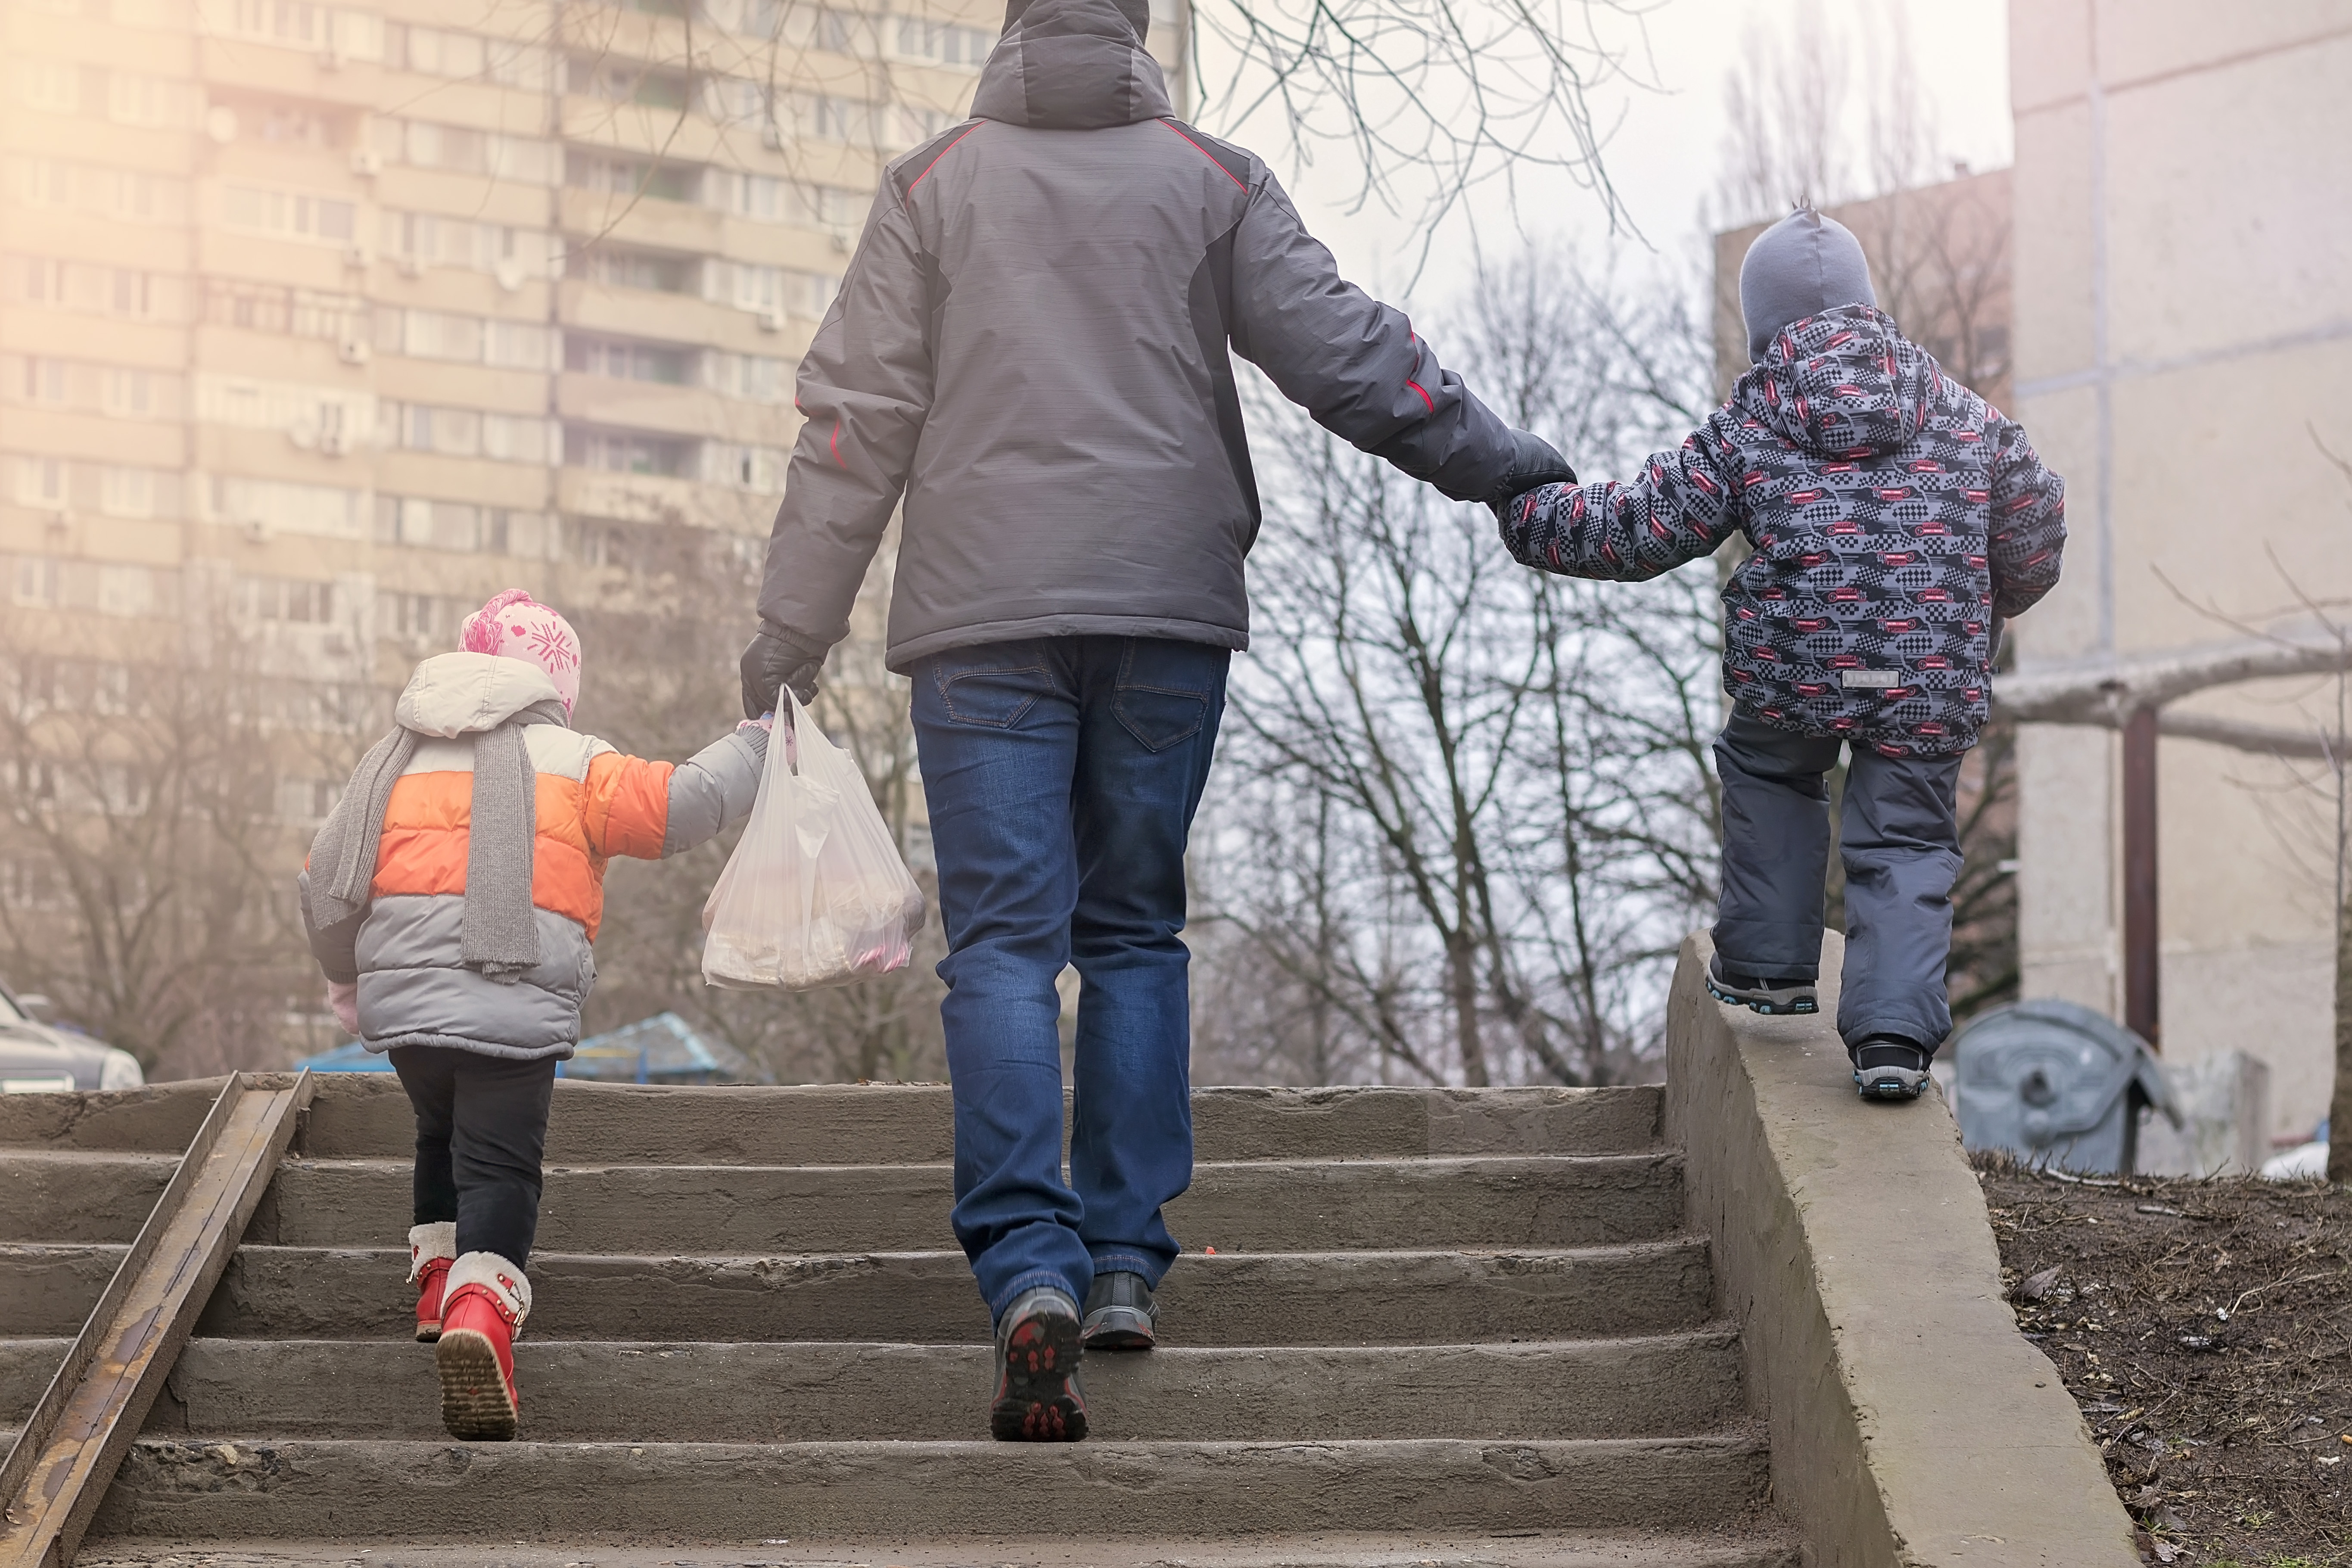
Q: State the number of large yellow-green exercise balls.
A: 0